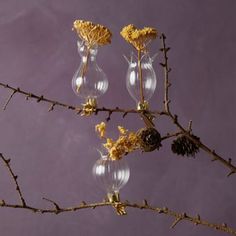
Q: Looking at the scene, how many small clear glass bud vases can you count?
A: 3